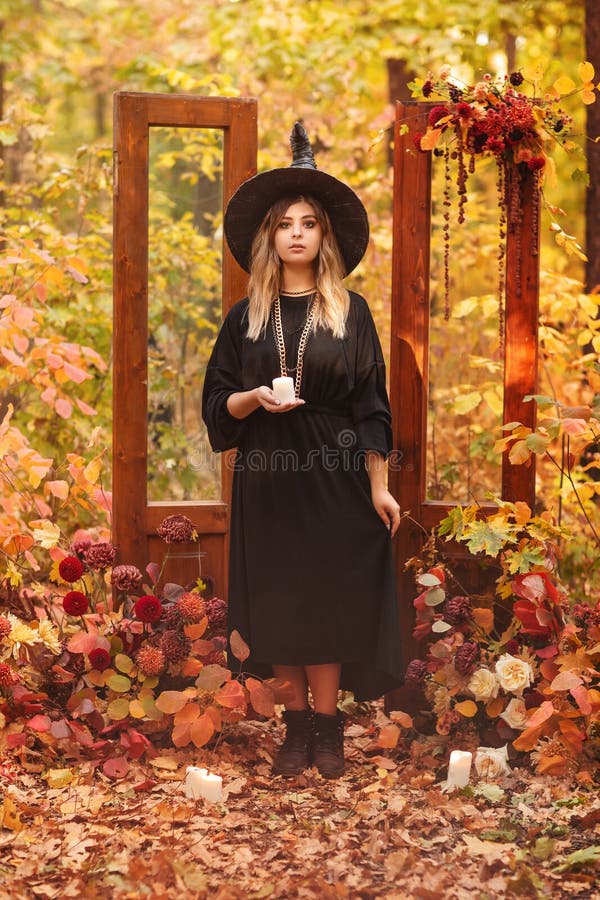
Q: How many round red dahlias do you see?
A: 4